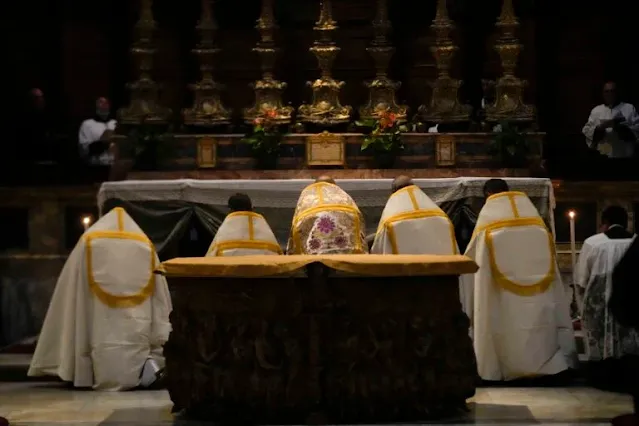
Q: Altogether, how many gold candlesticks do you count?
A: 7